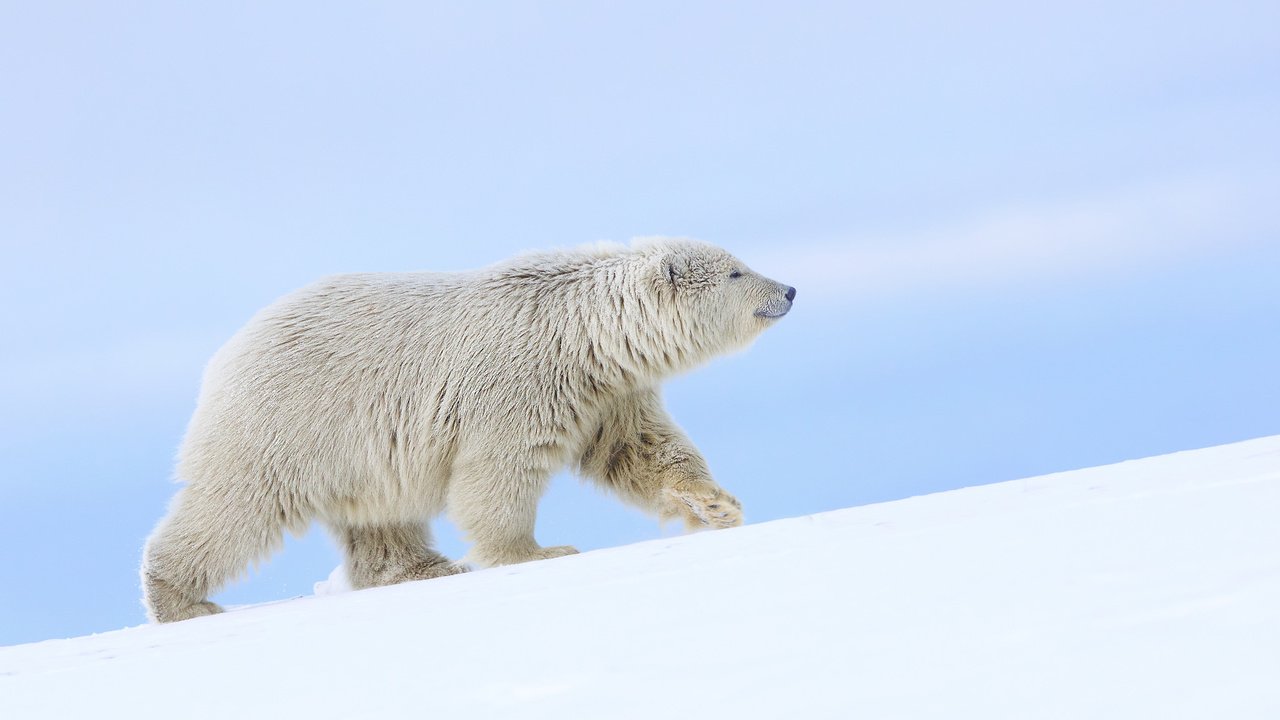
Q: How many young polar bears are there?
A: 1